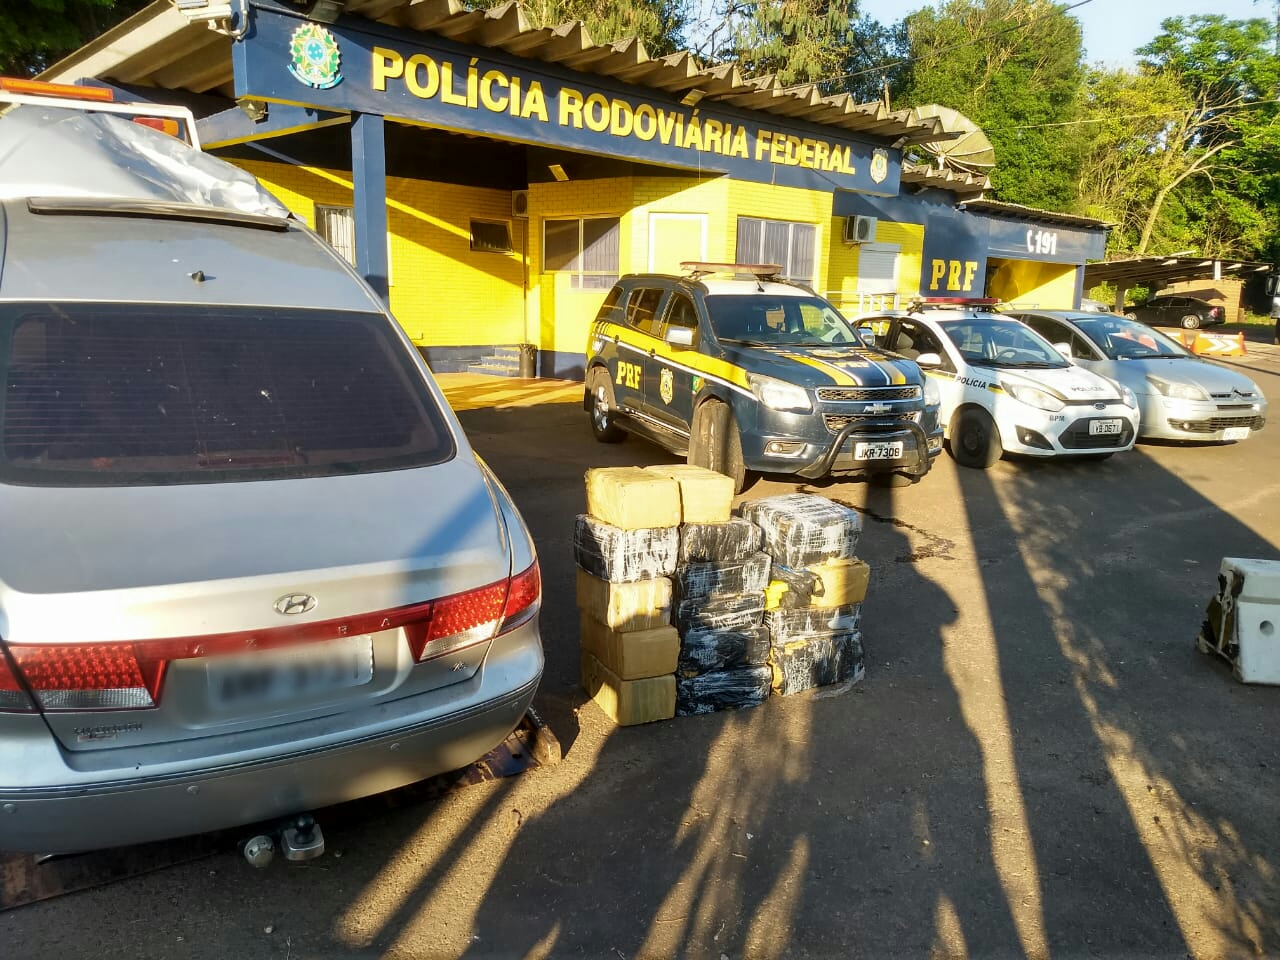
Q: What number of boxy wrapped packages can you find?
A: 15